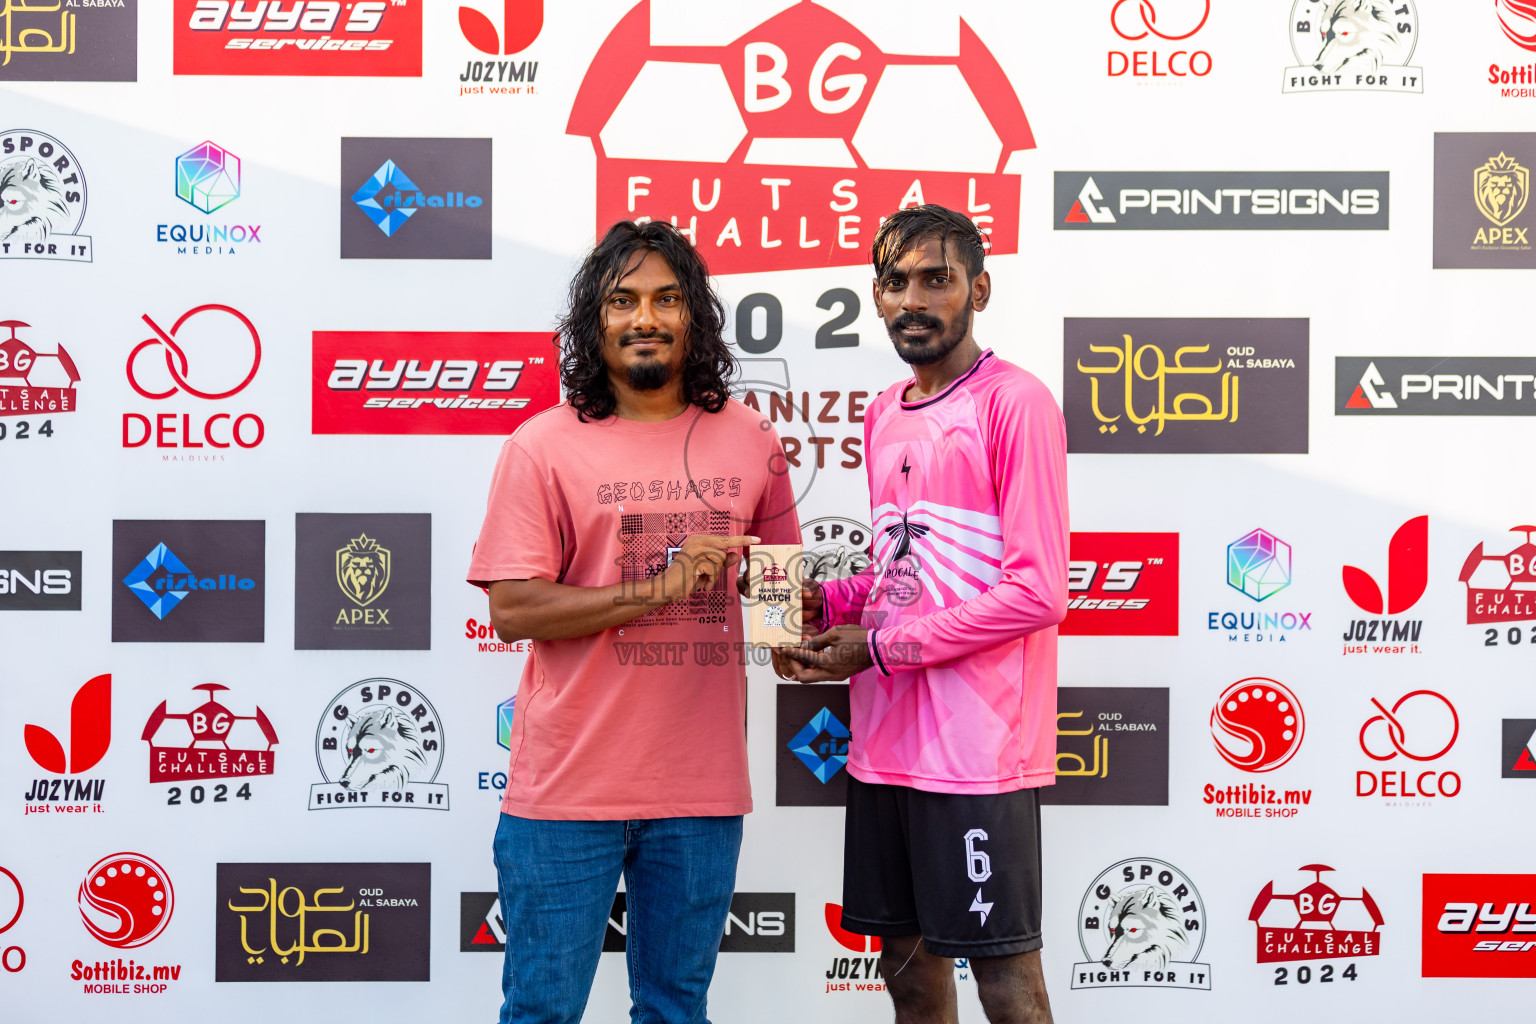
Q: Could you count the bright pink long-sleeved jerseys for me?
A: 1